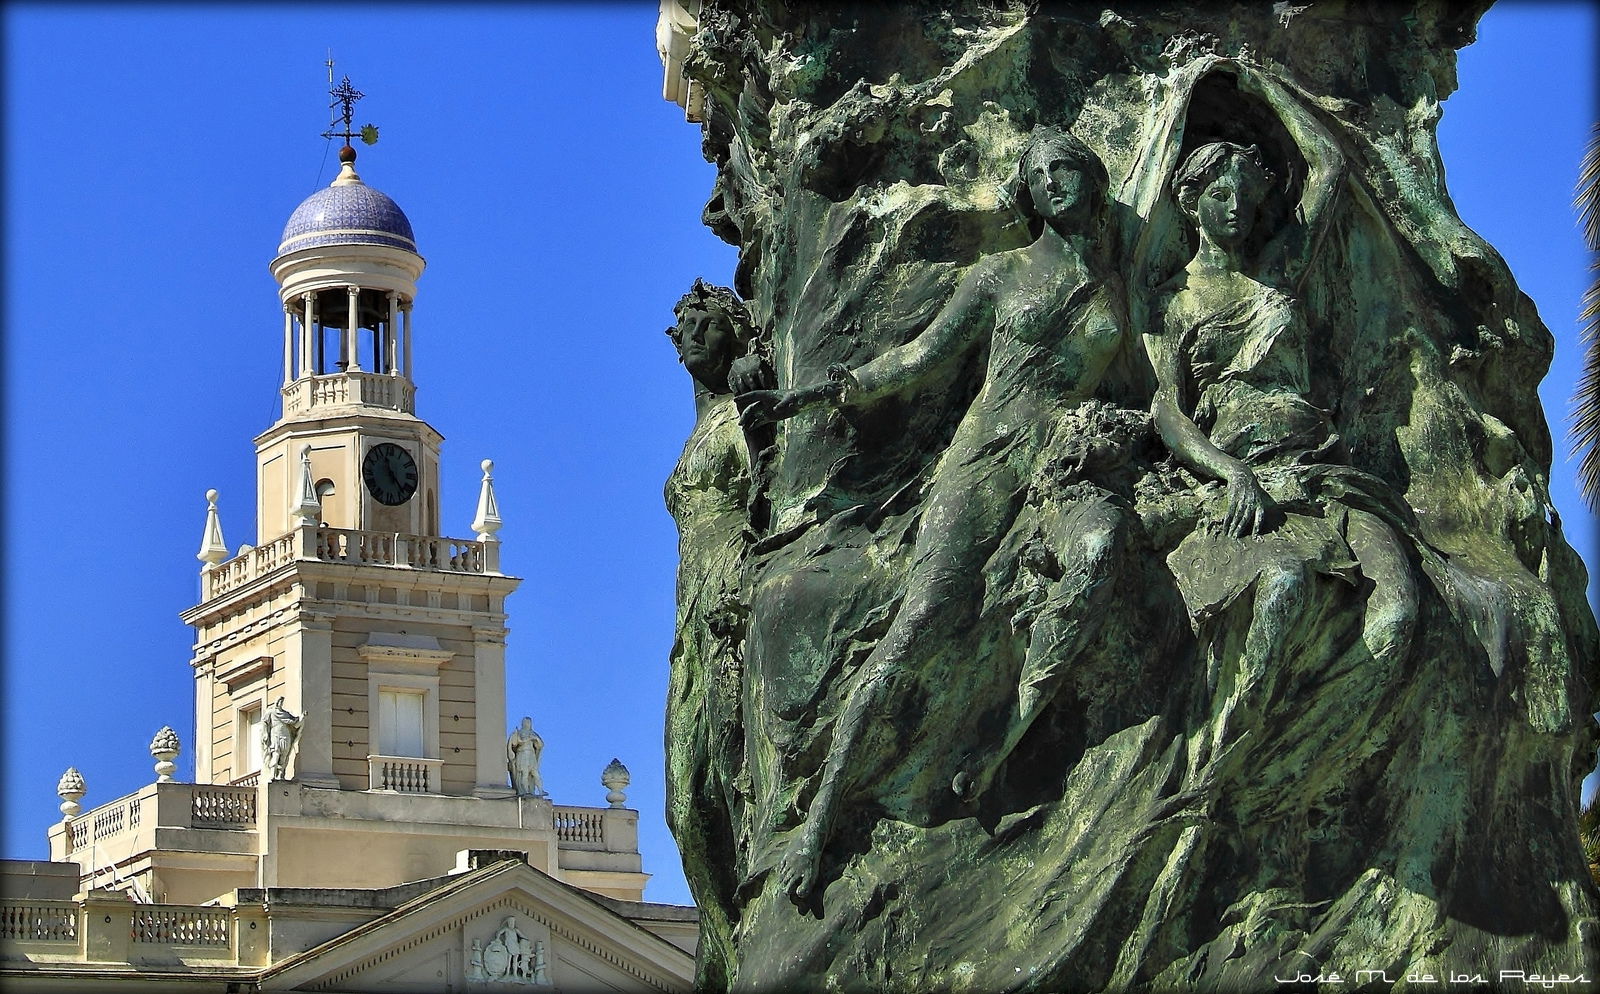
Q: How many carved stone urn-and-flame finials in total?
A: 3